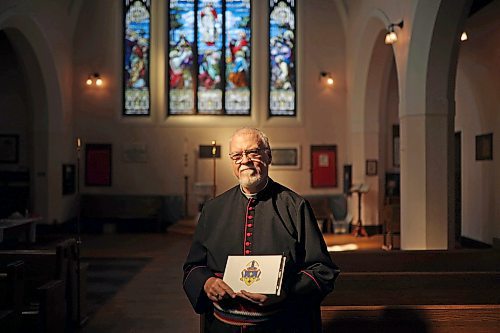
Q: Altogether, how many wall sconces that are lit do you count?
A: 4